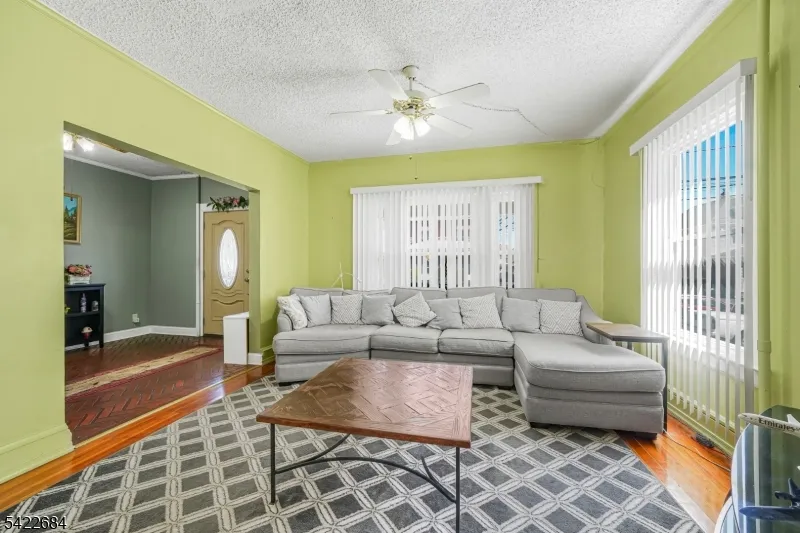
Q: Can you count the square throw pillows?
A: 9